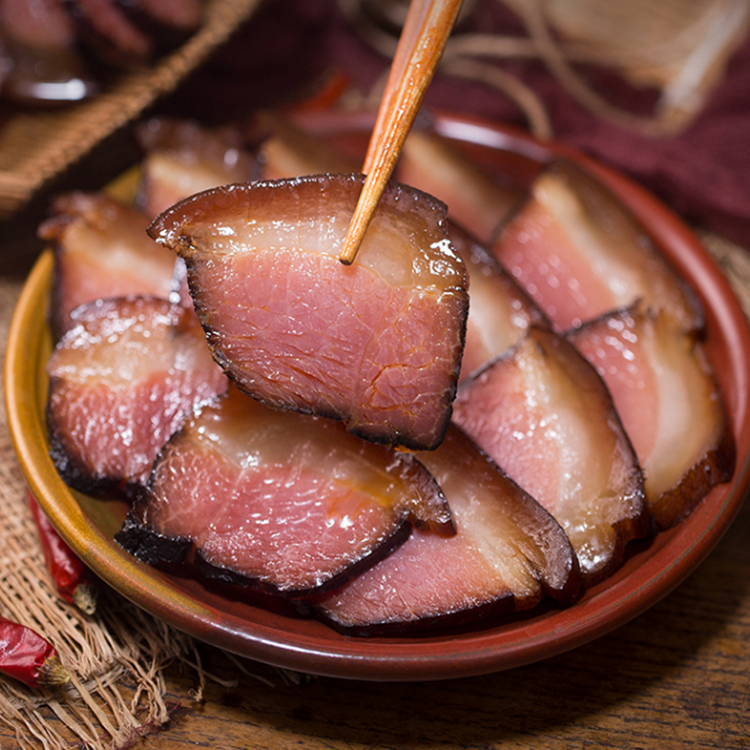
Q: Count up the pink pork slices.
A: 12